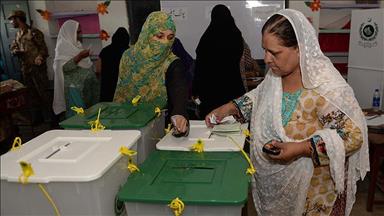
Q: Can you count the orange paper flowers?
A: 4